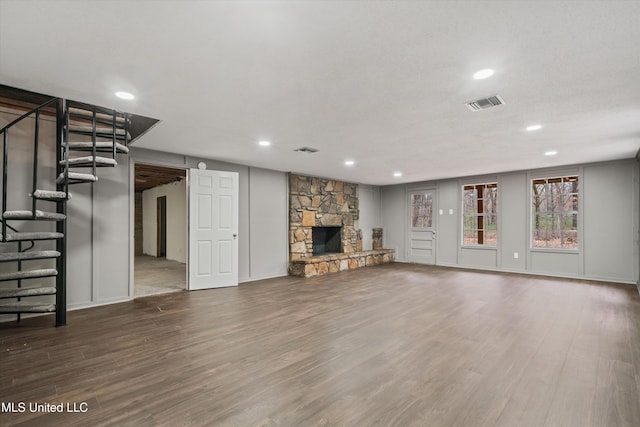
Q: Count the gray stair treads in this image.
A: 12